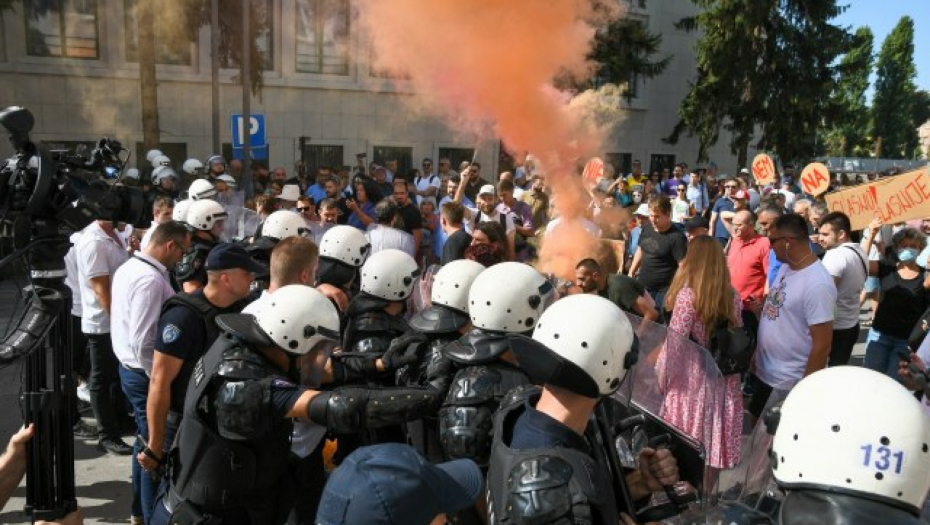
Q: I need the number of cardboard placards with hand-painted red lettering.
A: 4